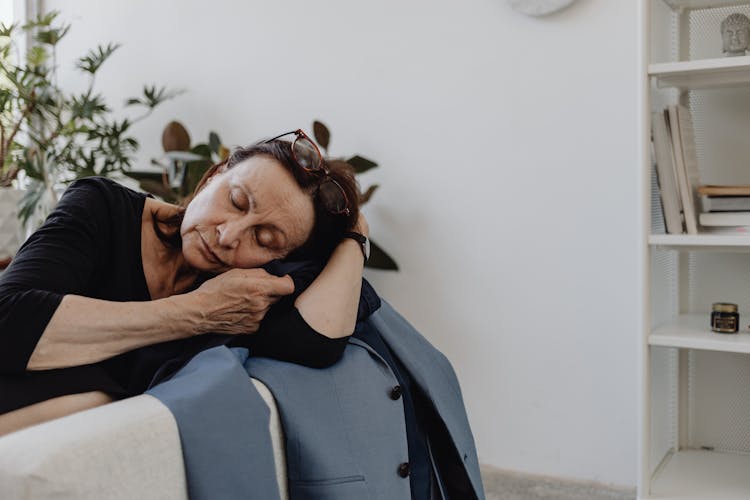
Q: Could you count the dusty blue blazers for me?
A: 1